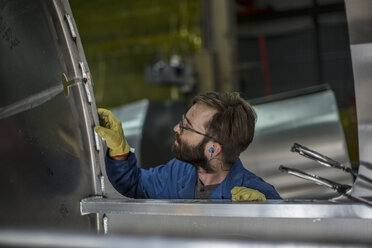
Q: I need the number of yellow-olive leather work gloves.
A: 2